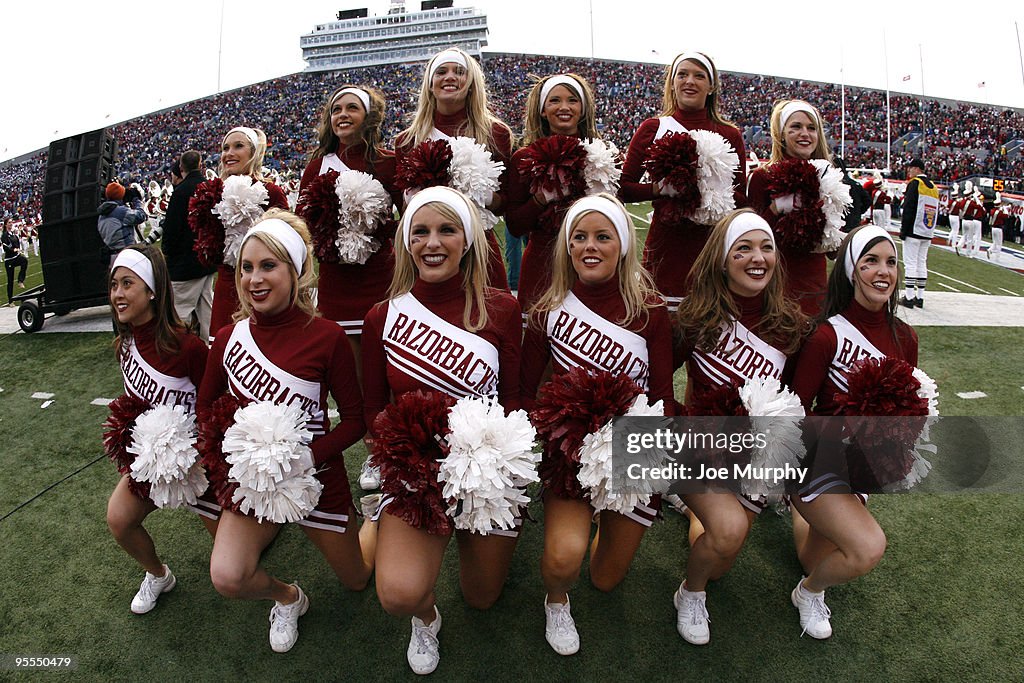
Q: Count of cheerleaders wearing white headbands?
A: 12